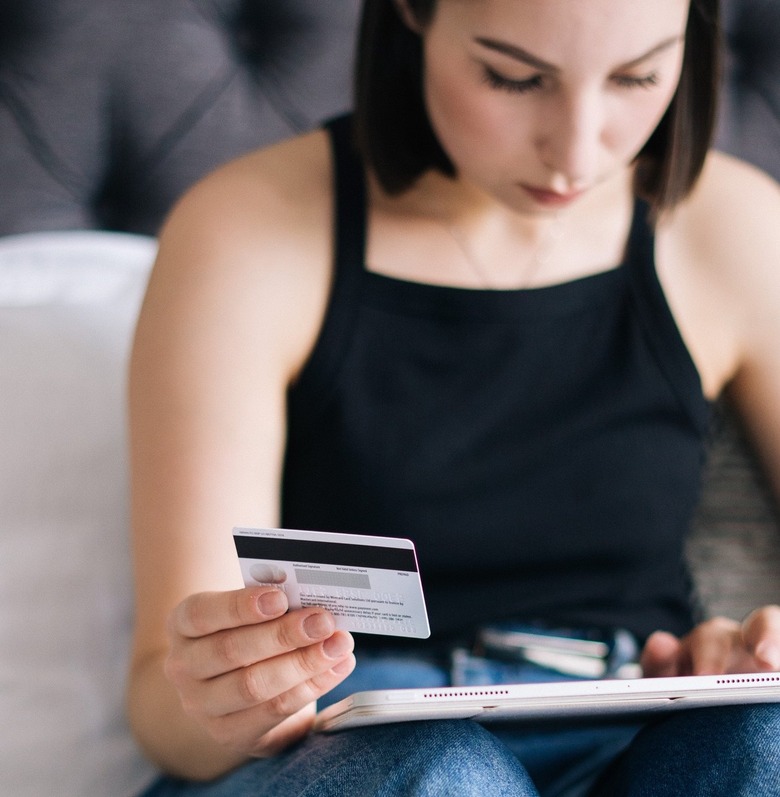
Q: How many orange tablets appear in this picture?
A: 0